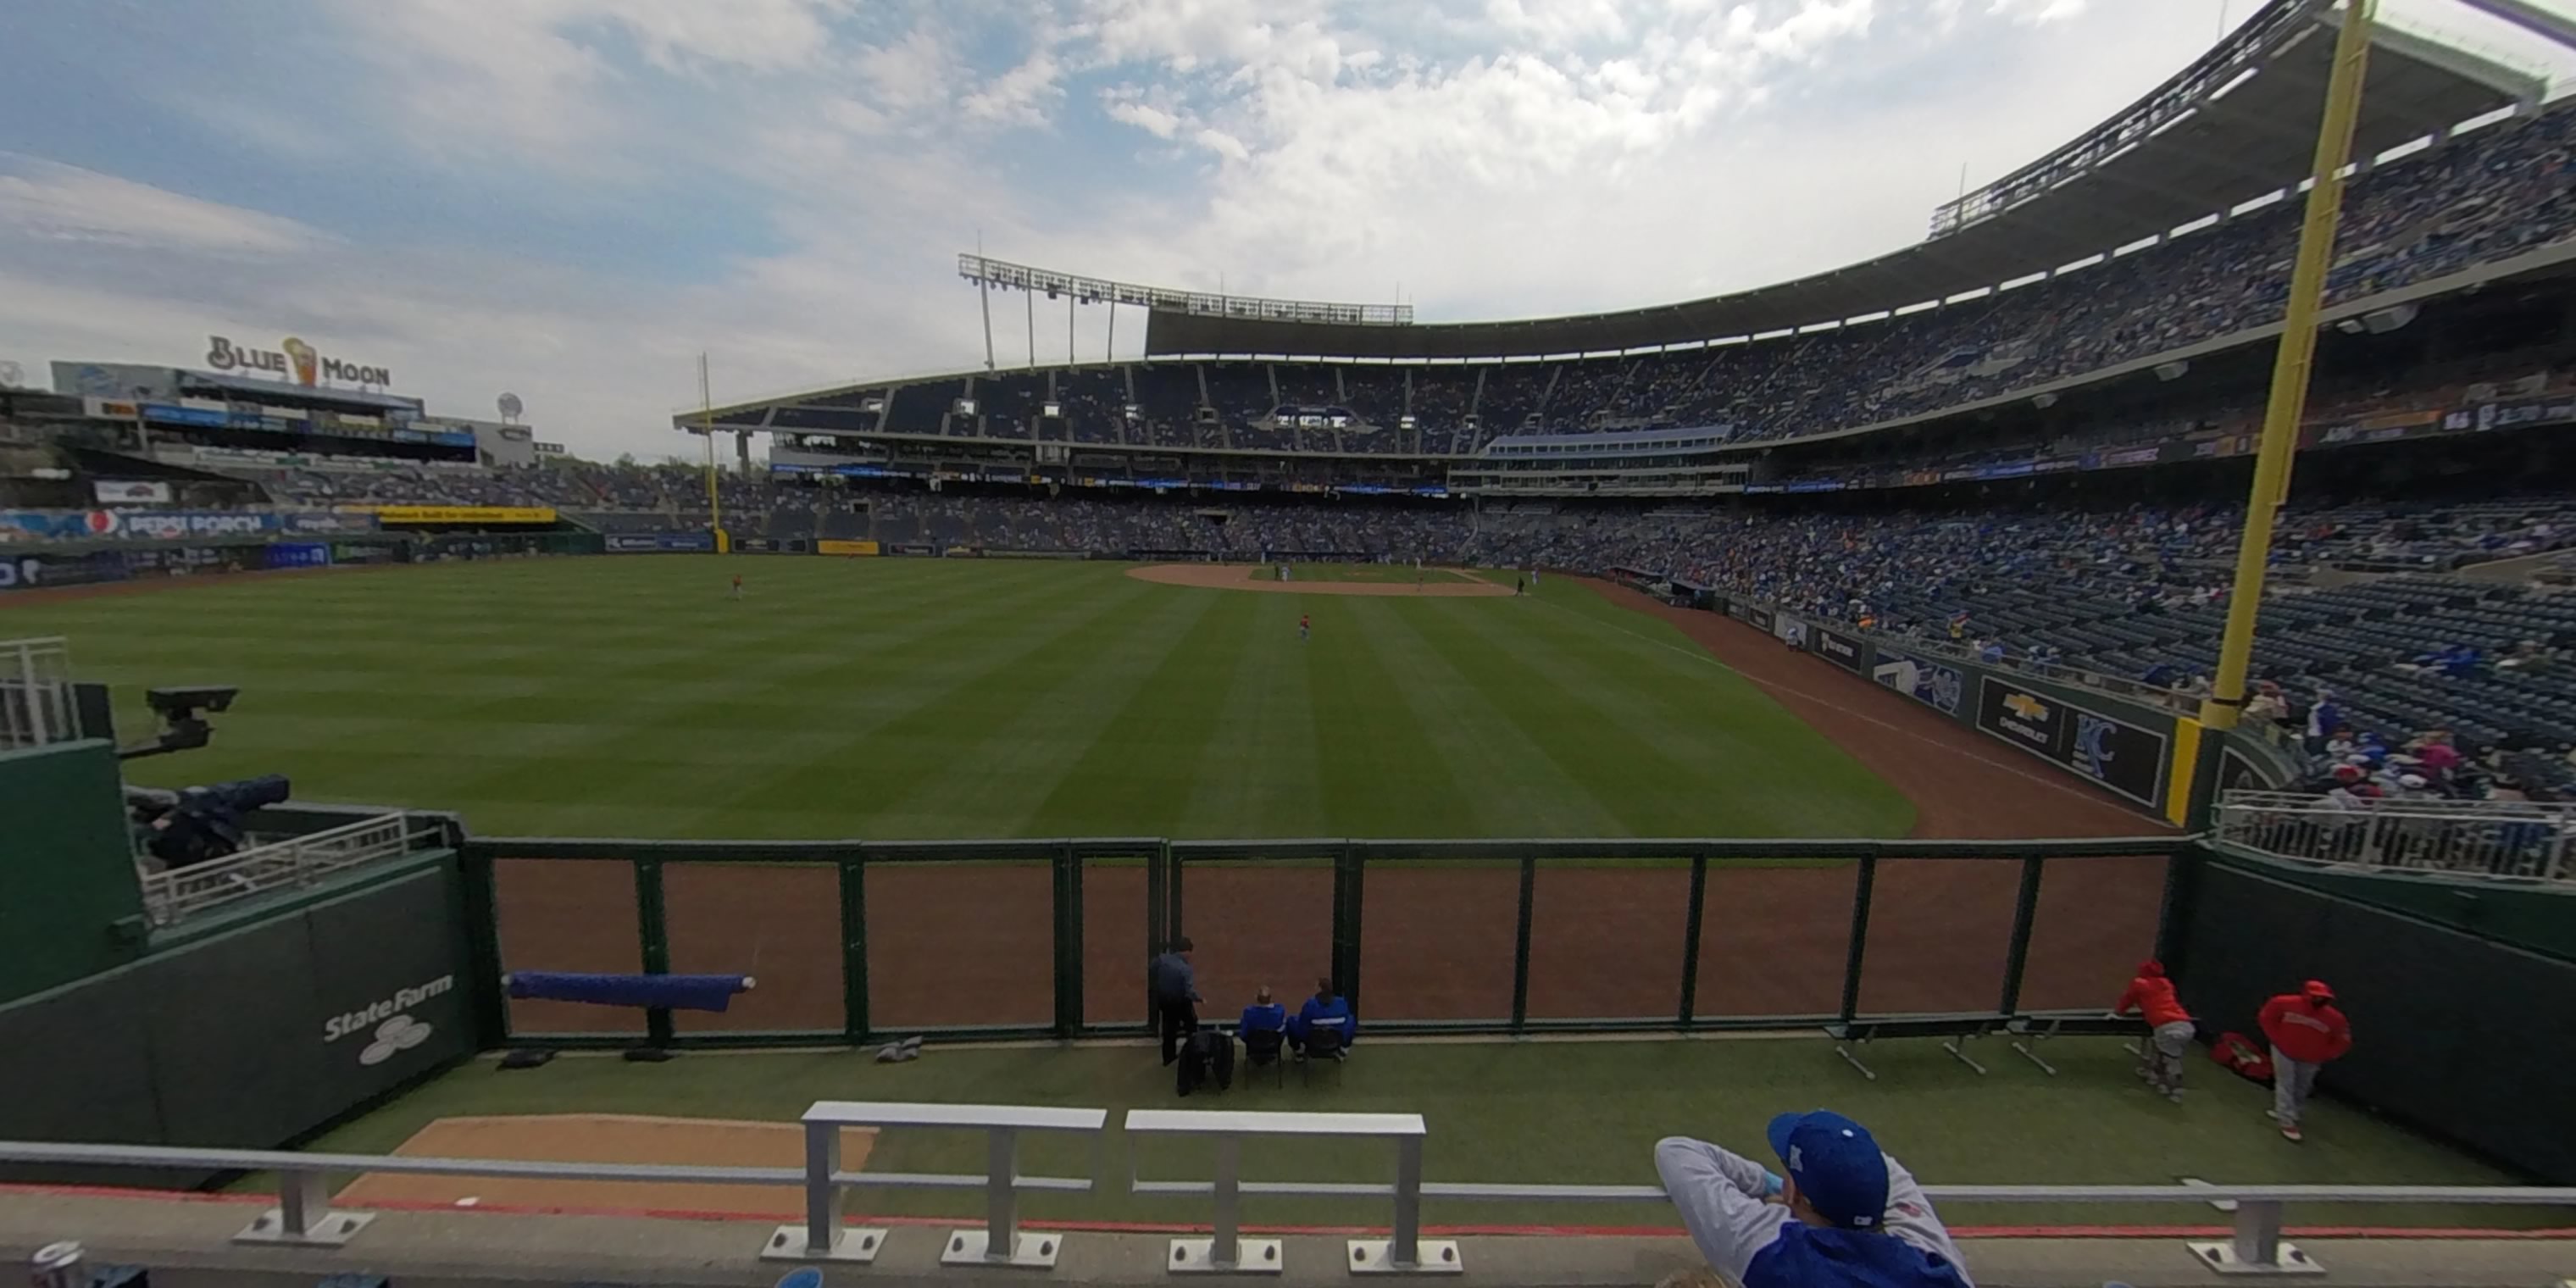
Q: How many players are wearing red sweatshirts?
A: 2